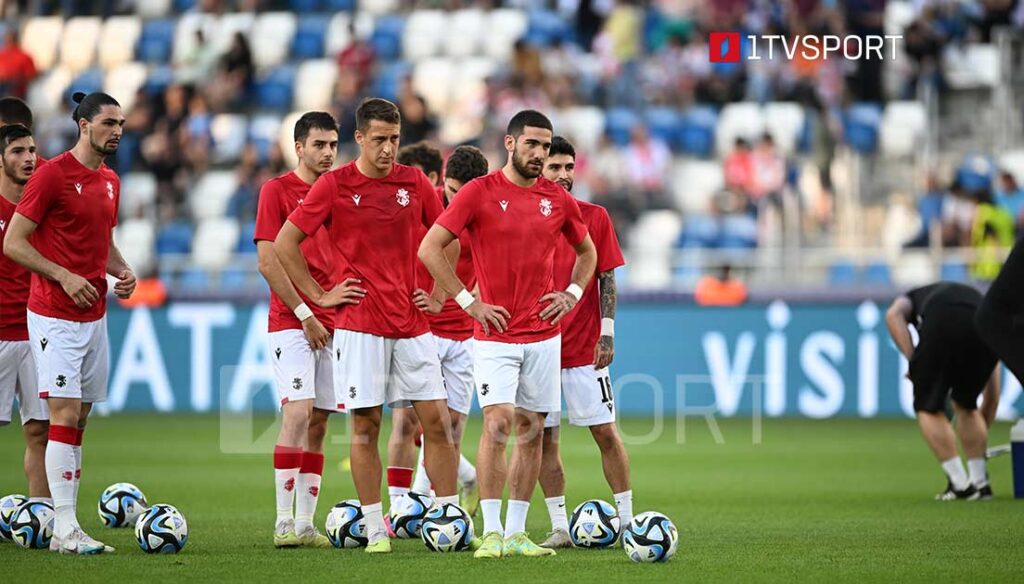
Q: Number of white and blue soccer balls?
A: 9